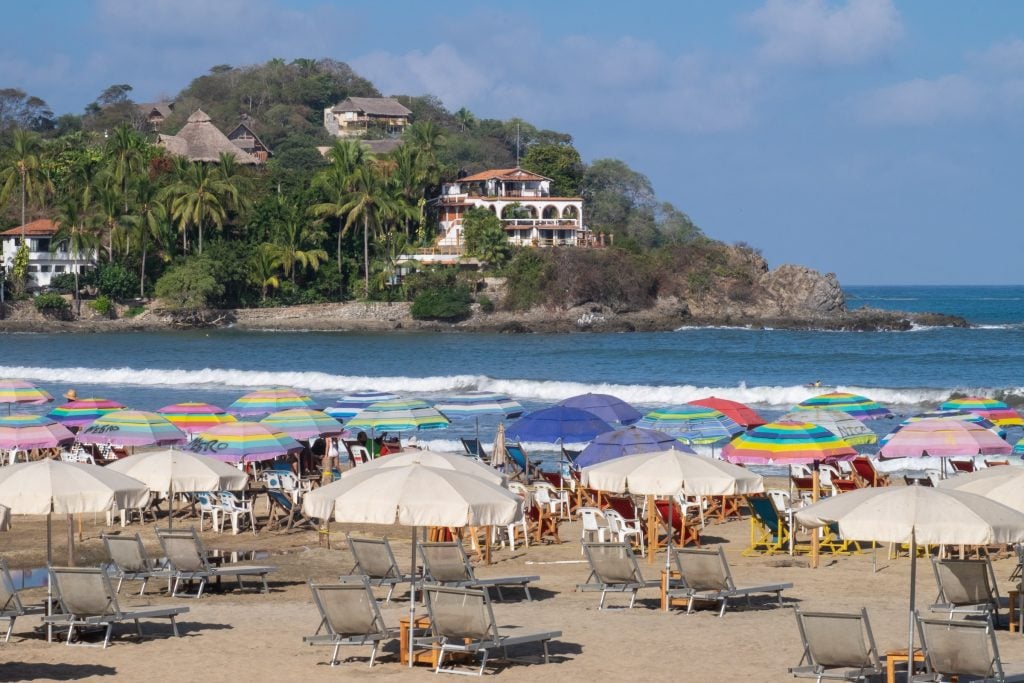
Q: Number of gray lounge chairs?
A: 13